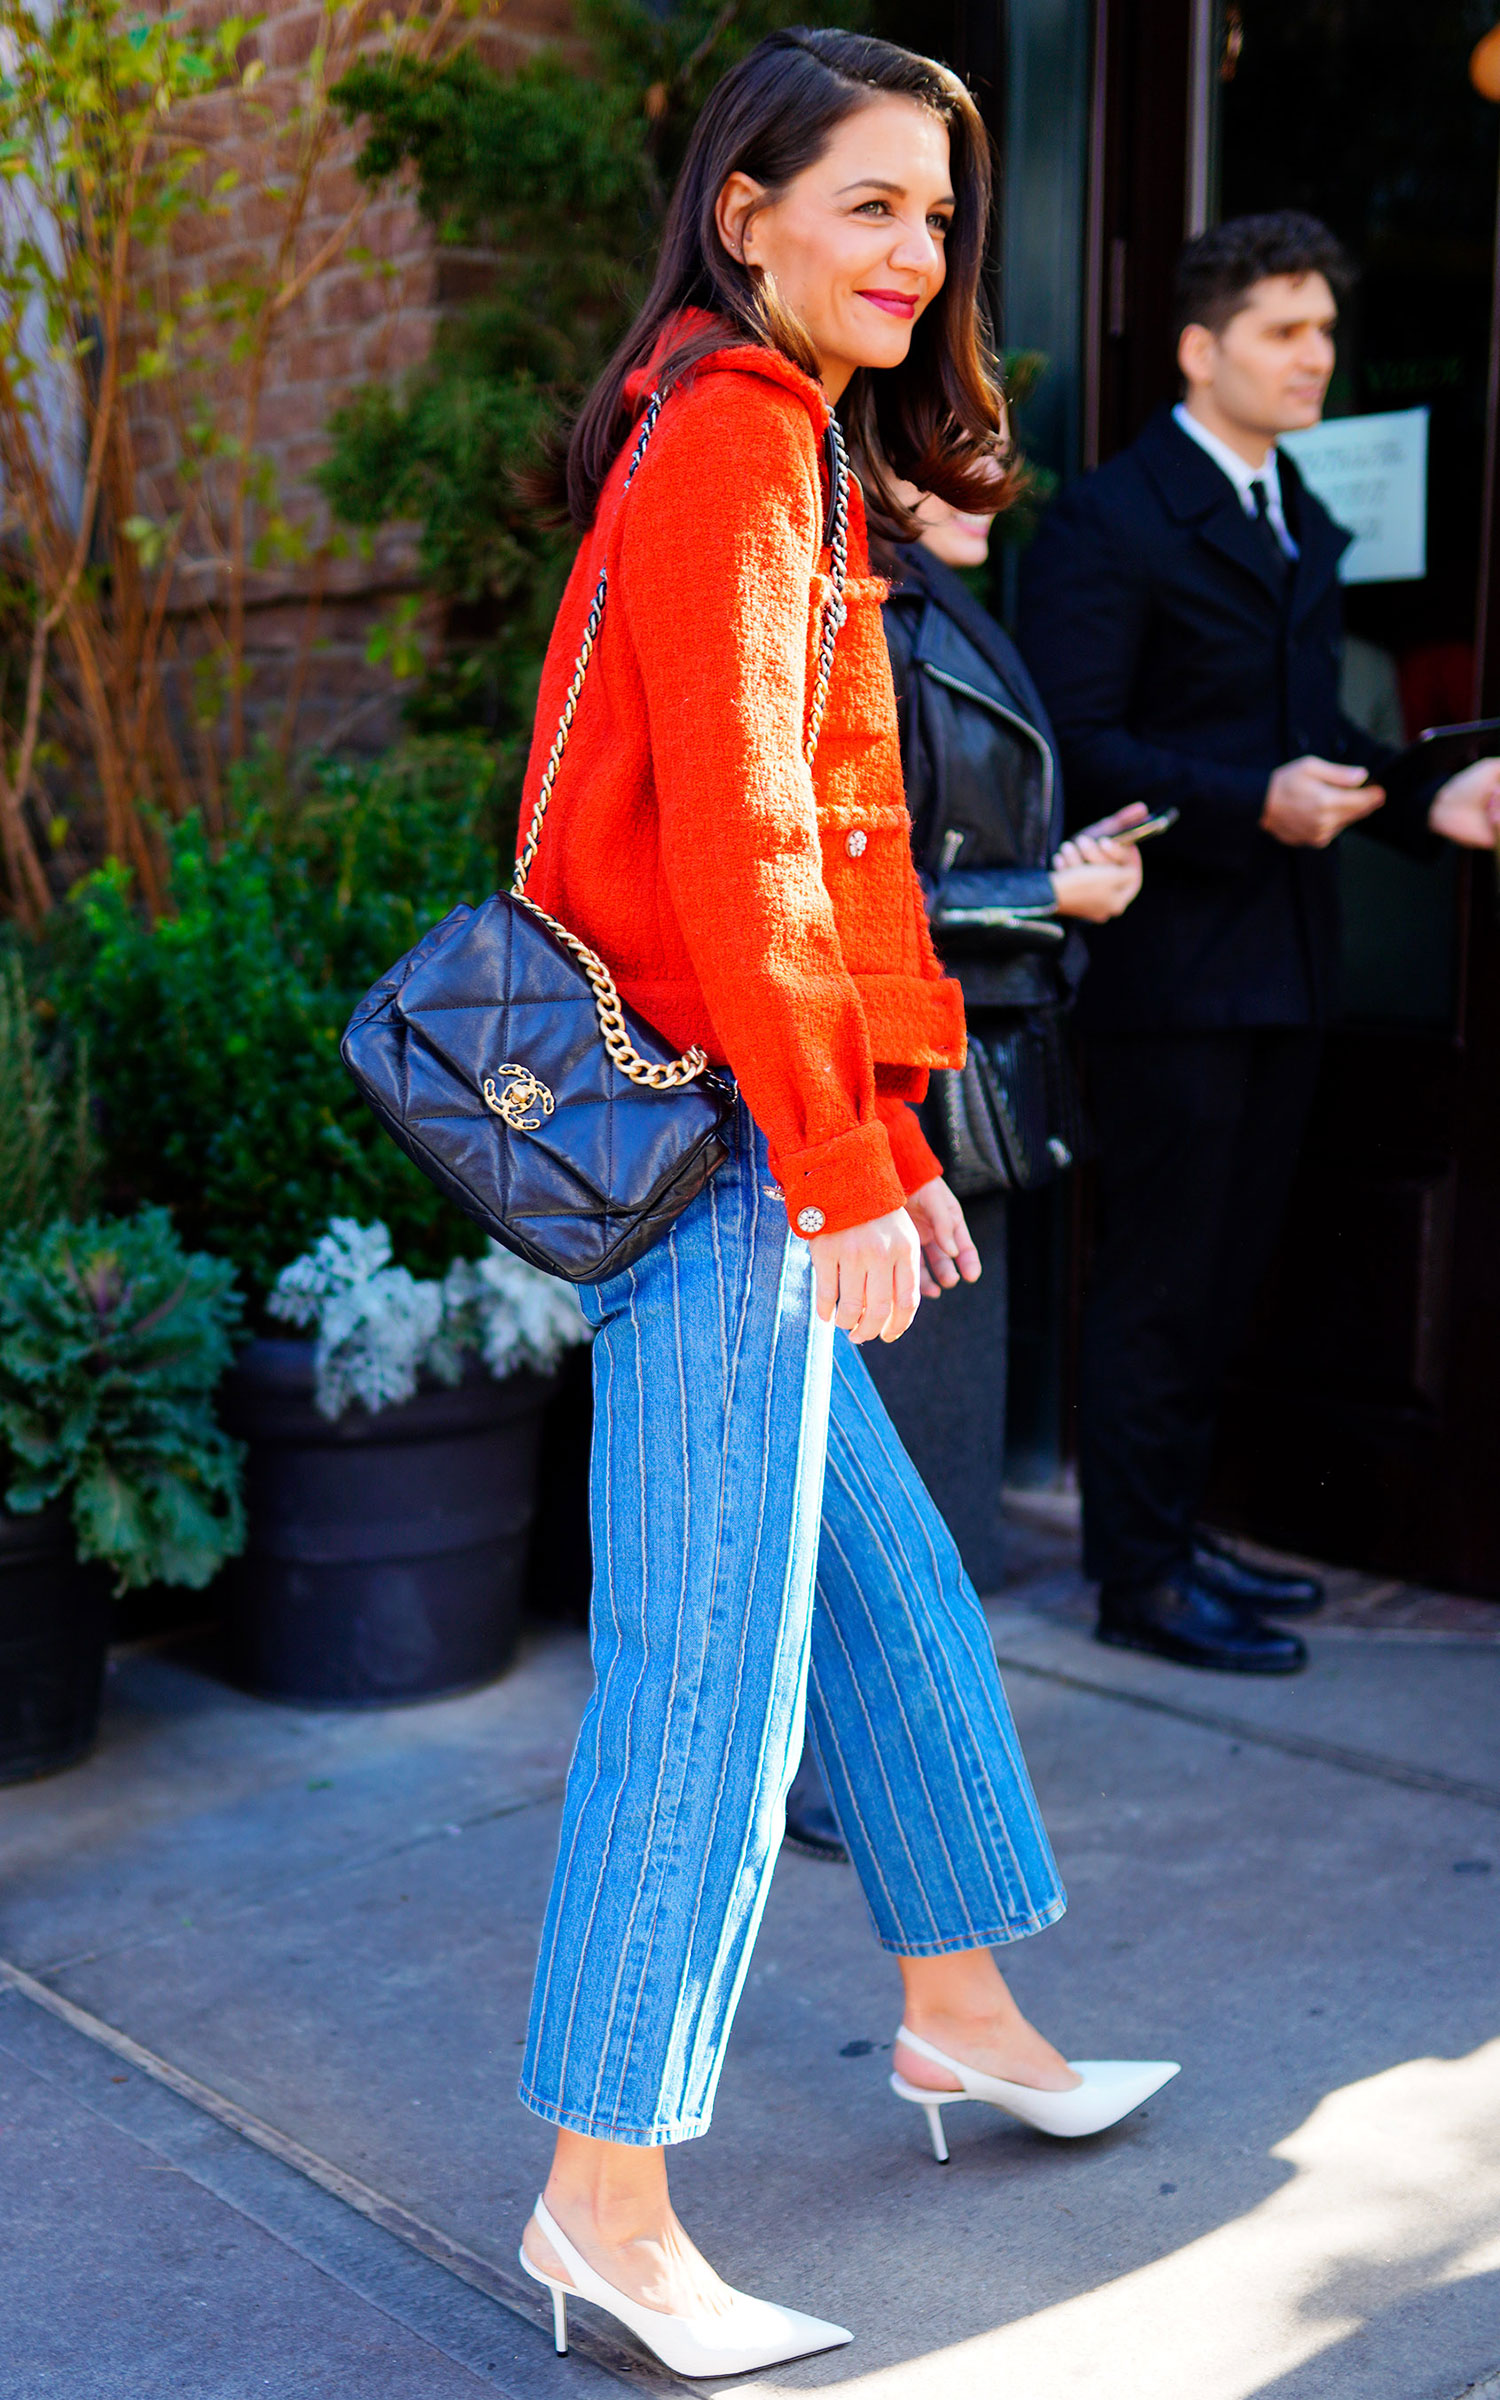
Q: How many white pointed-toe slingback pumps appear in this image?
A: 2